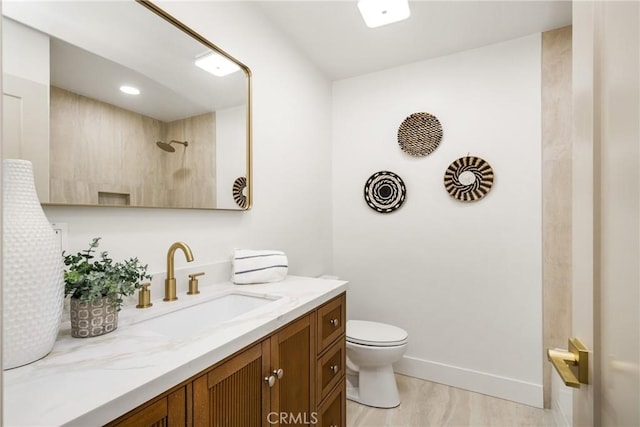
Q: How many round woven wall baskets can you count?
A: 3